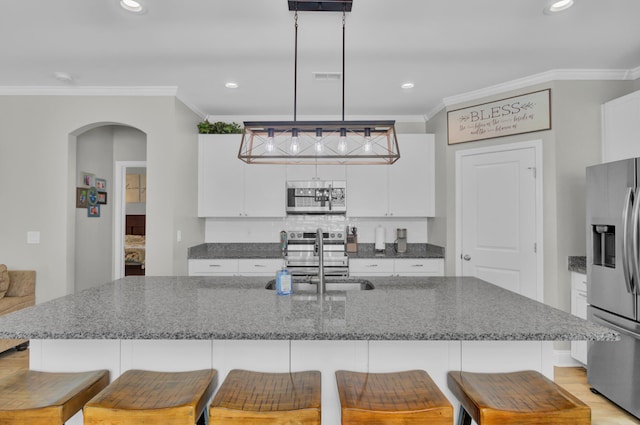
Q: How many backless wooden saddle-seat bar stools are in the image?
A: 5